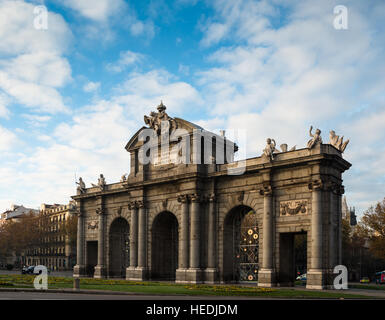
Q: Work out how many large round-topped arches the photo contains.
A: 3